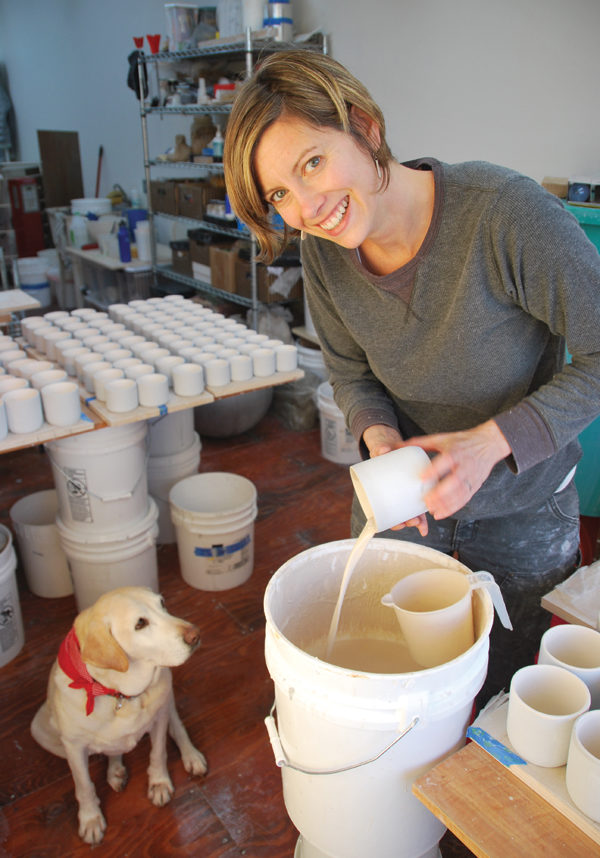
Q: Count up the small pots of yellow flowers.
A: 0